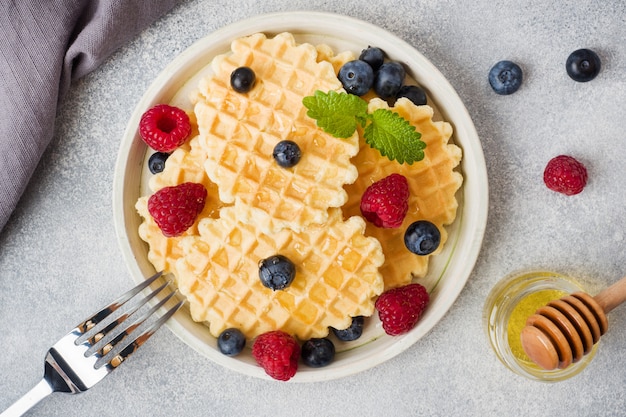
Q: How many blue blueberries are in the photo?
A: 14